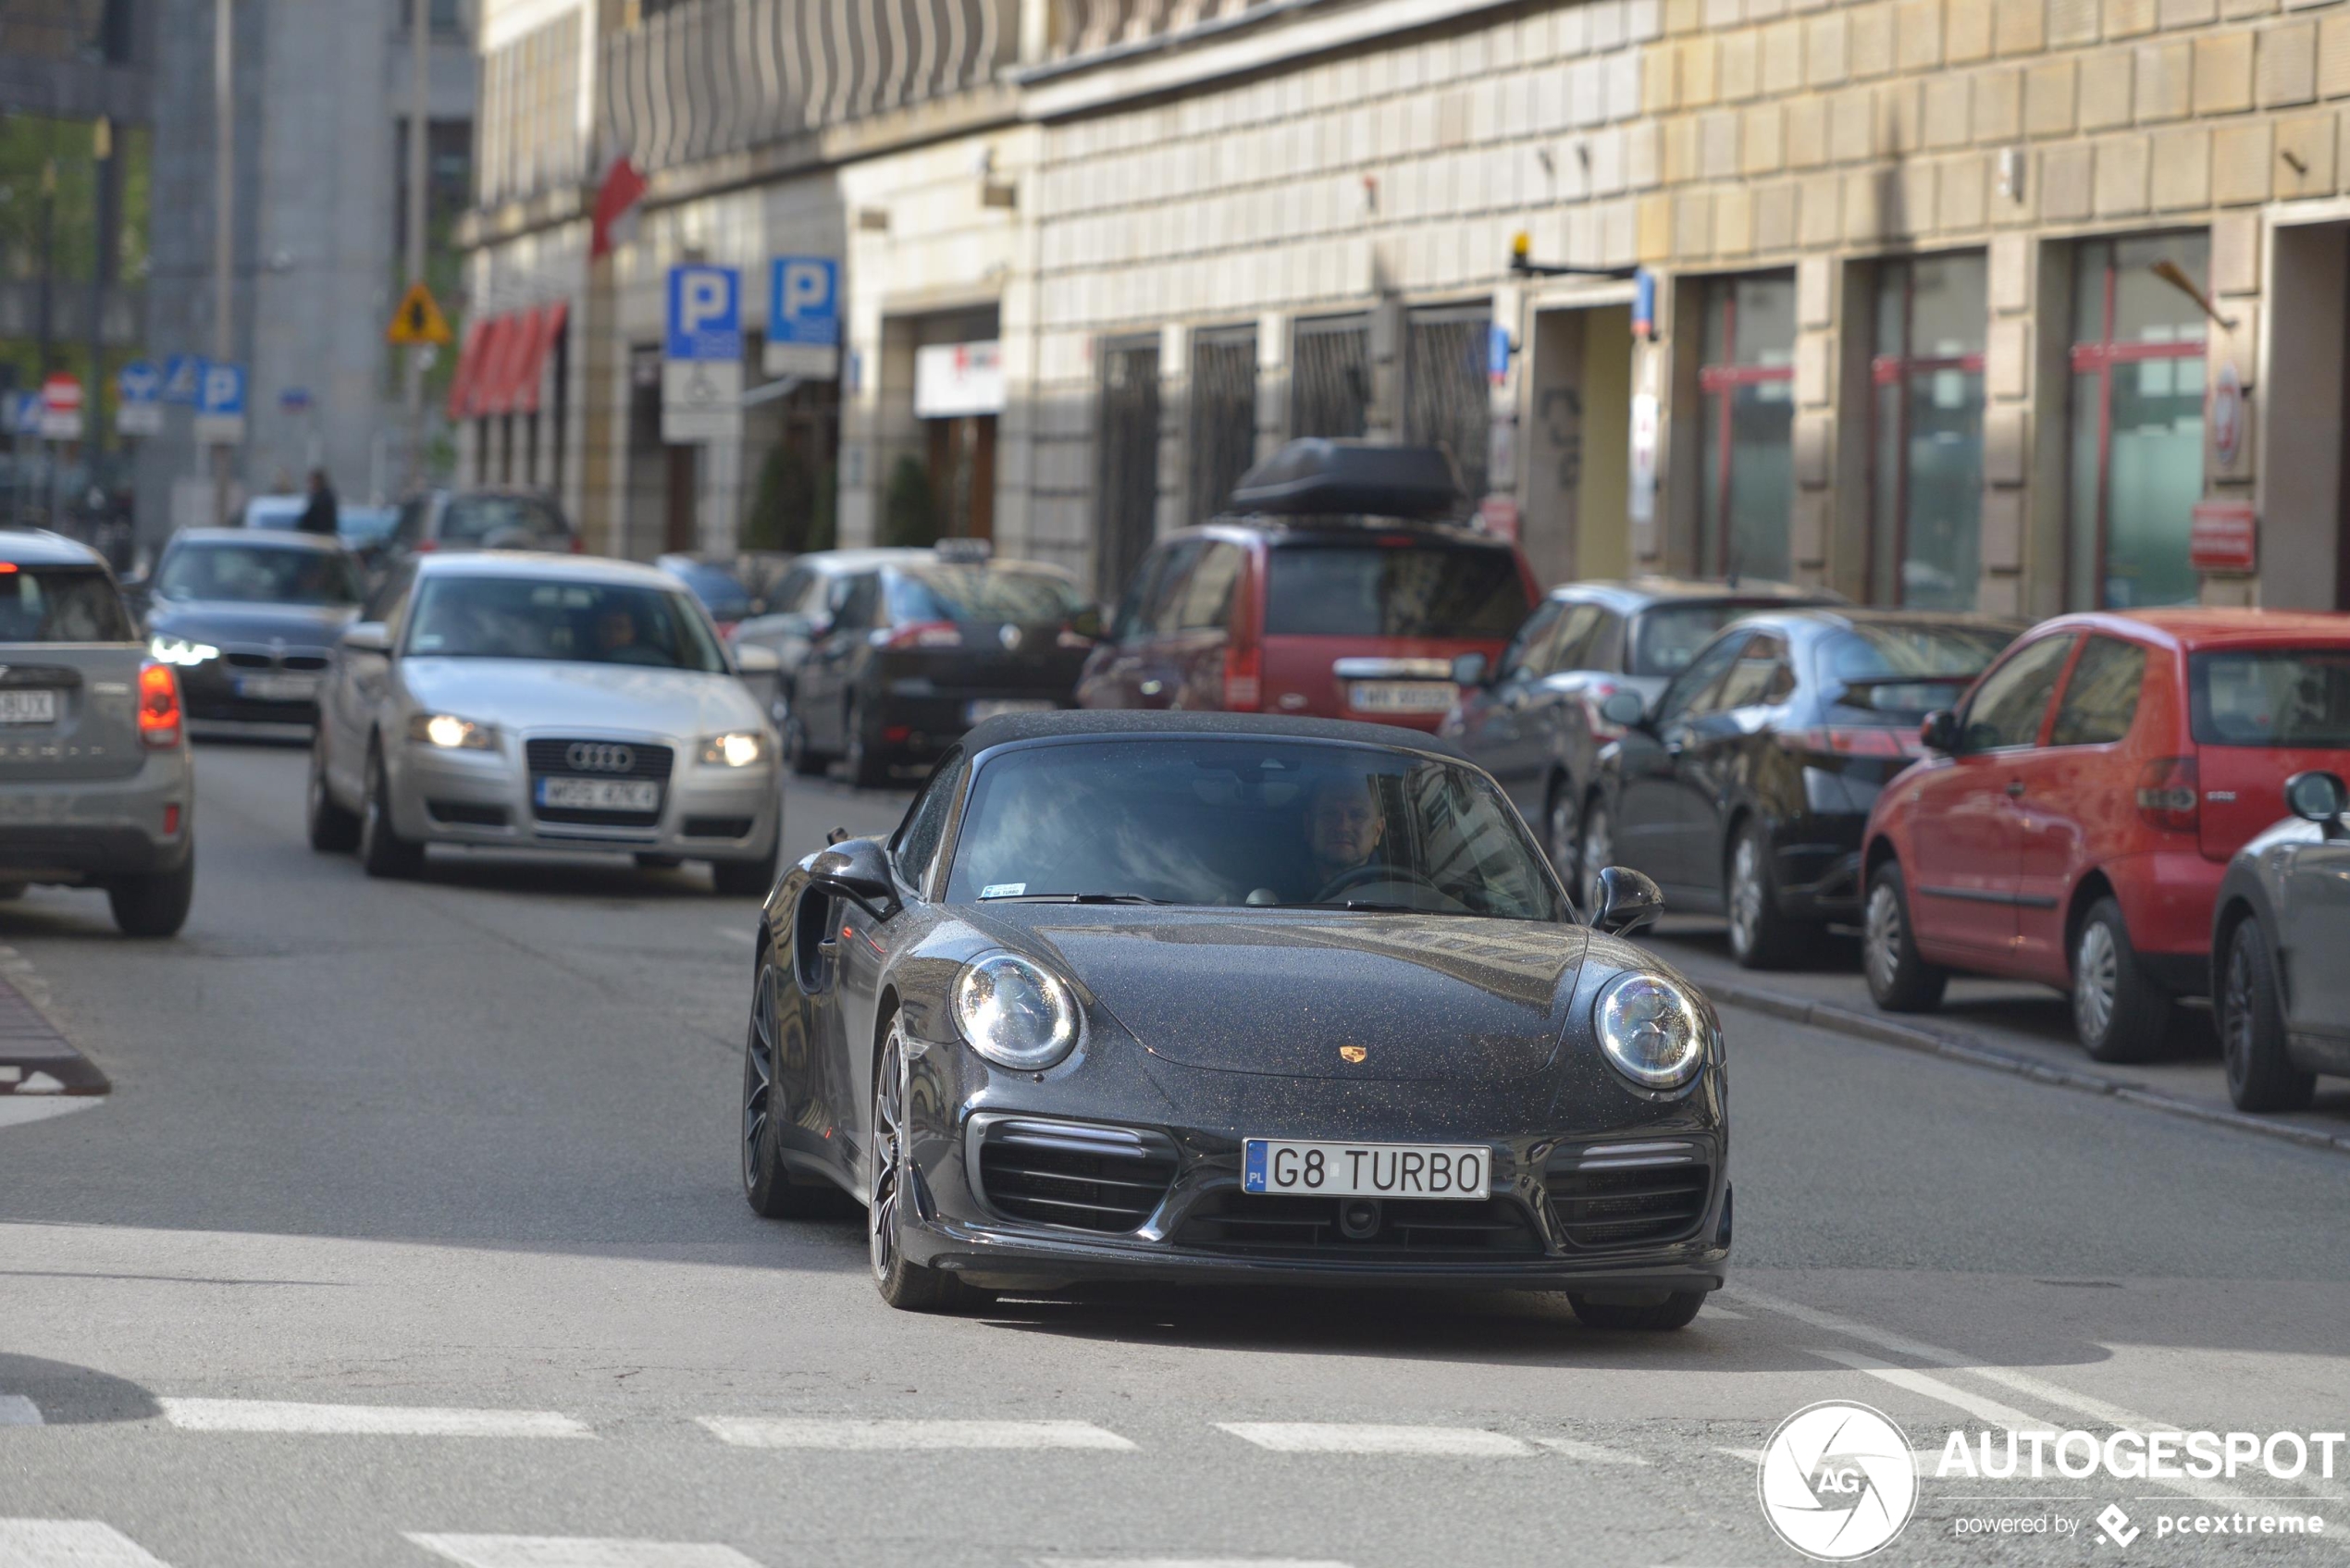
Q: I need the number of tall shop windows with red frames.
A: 3